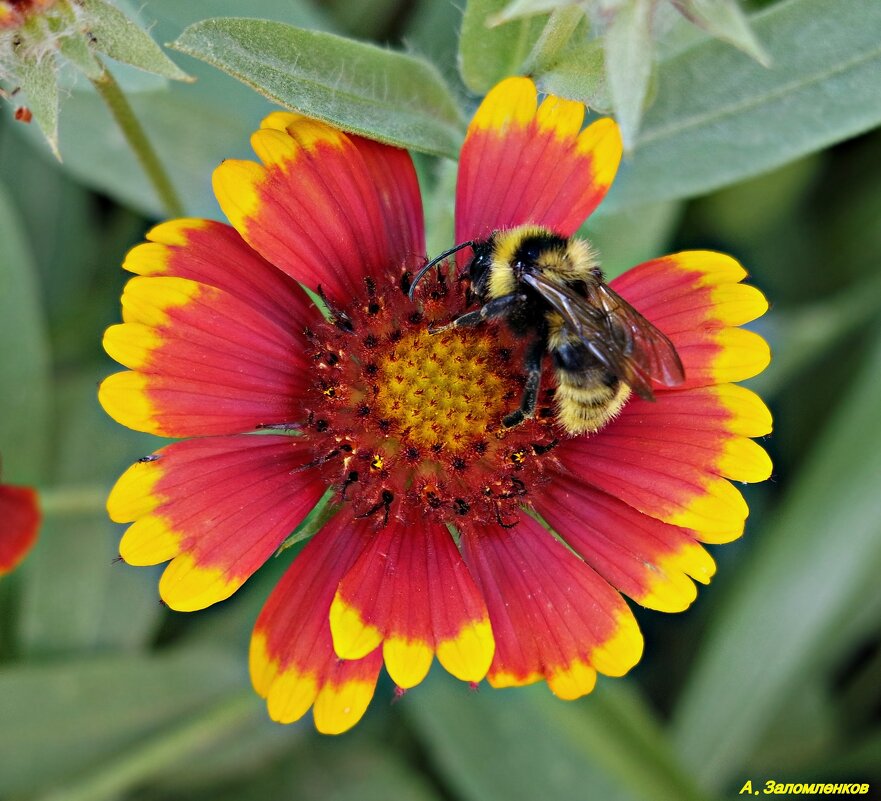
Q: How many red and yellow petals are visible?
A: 12